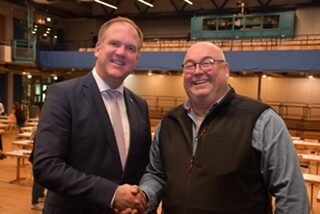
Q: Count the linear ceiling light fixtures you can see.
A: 3